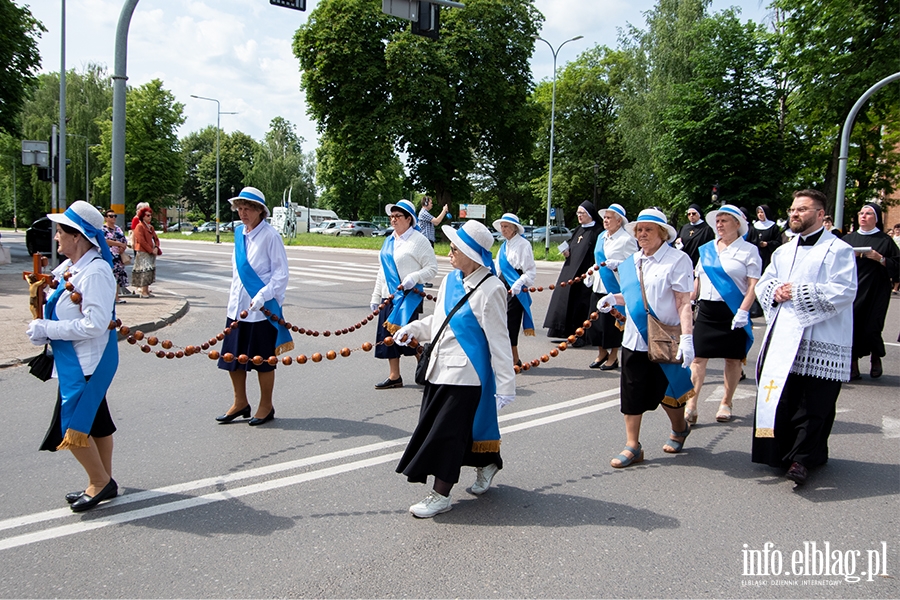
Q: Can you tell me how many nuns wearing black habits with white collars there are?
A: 4